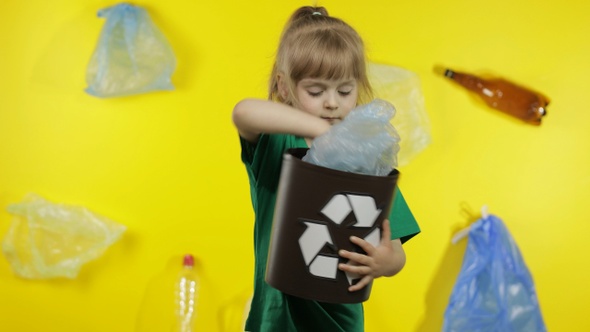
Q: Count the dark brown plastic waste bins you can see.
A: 1